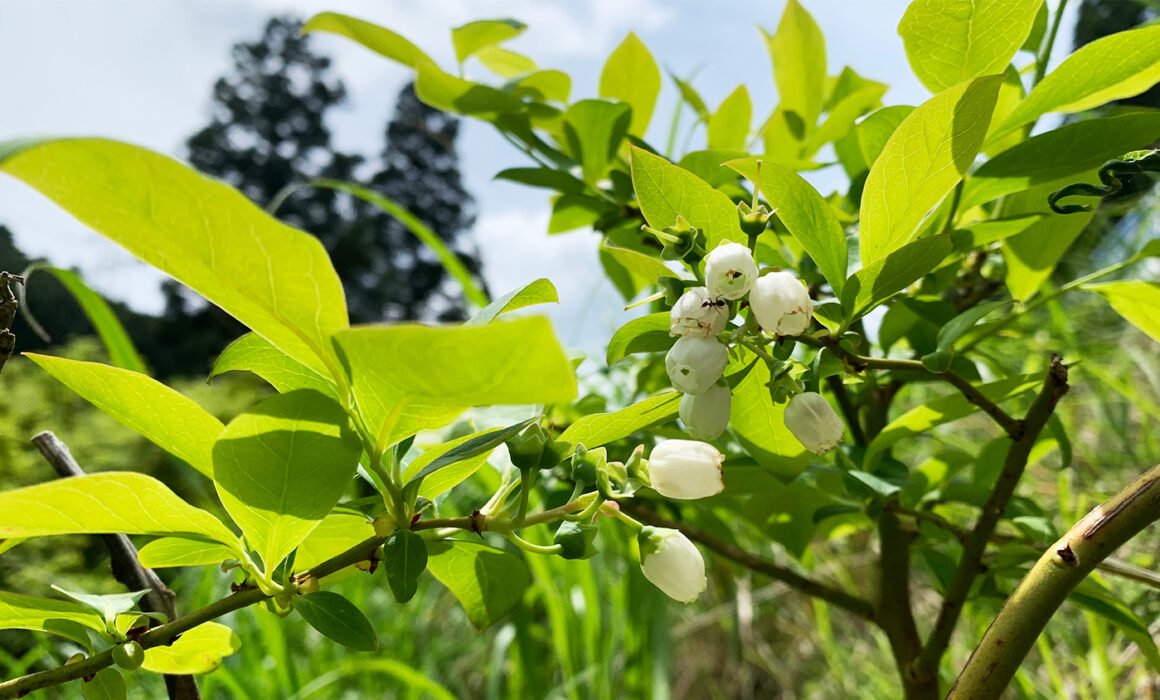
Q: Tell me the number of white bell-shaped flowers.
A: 8